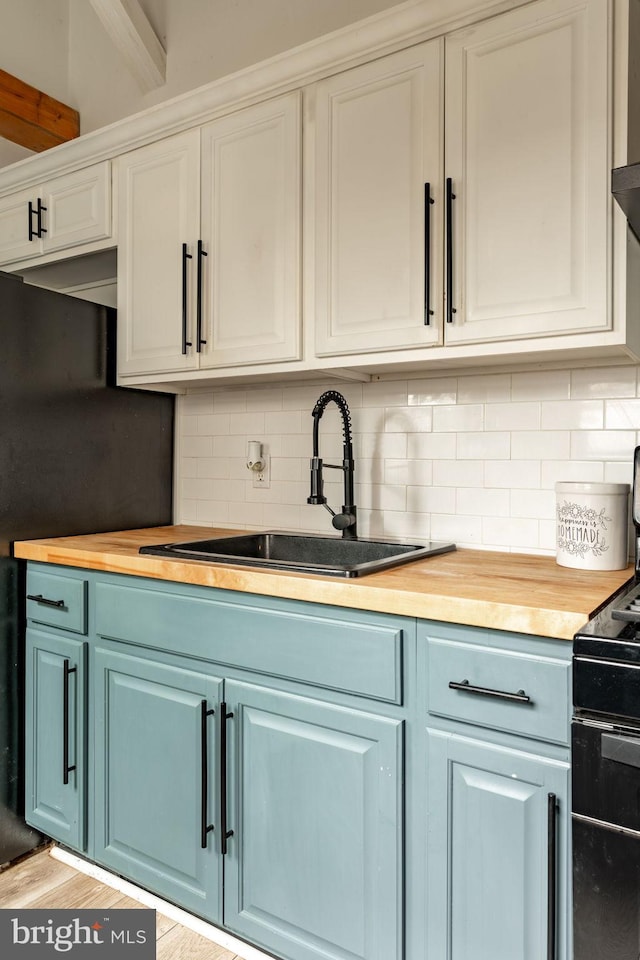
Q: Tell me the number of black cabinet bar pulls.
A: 12